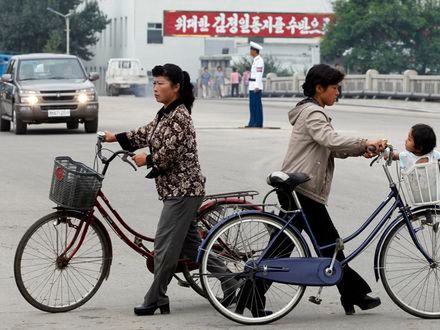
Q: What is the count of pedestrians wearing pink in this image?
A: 2